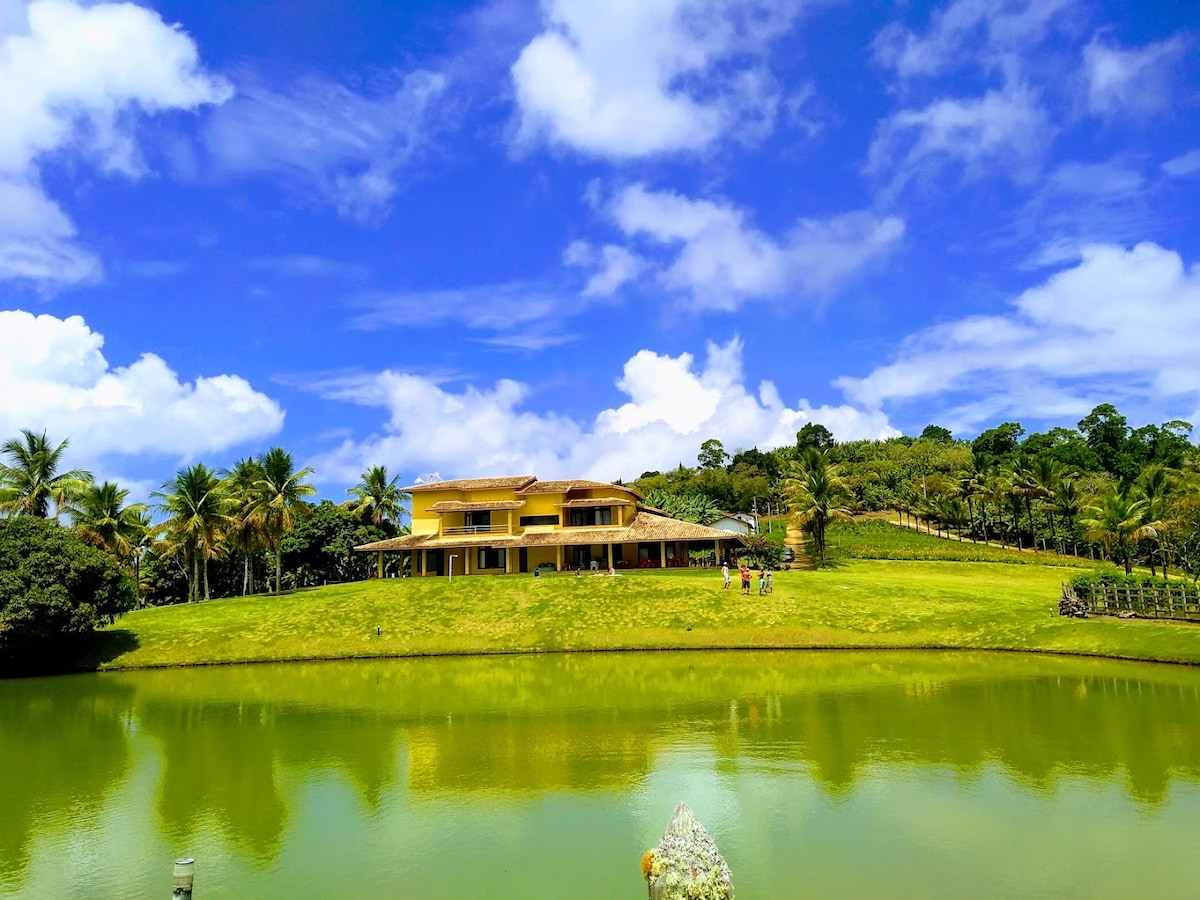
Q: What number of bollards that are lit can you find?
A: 0